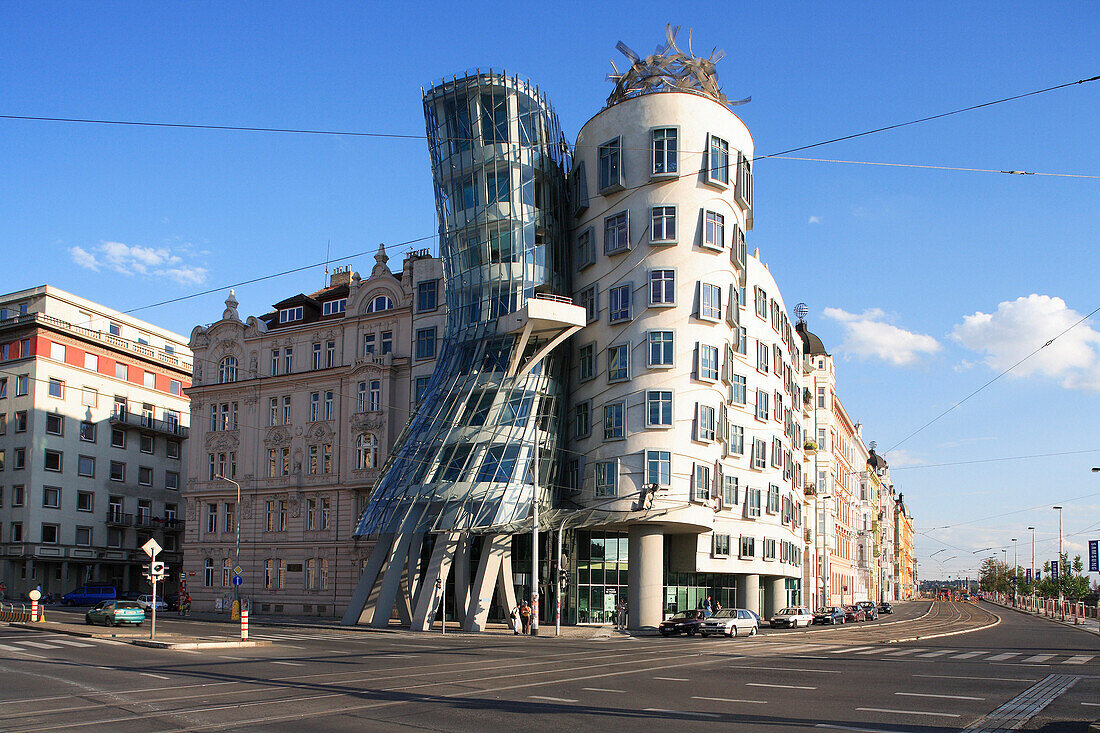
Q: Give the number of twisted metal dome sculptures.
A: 1